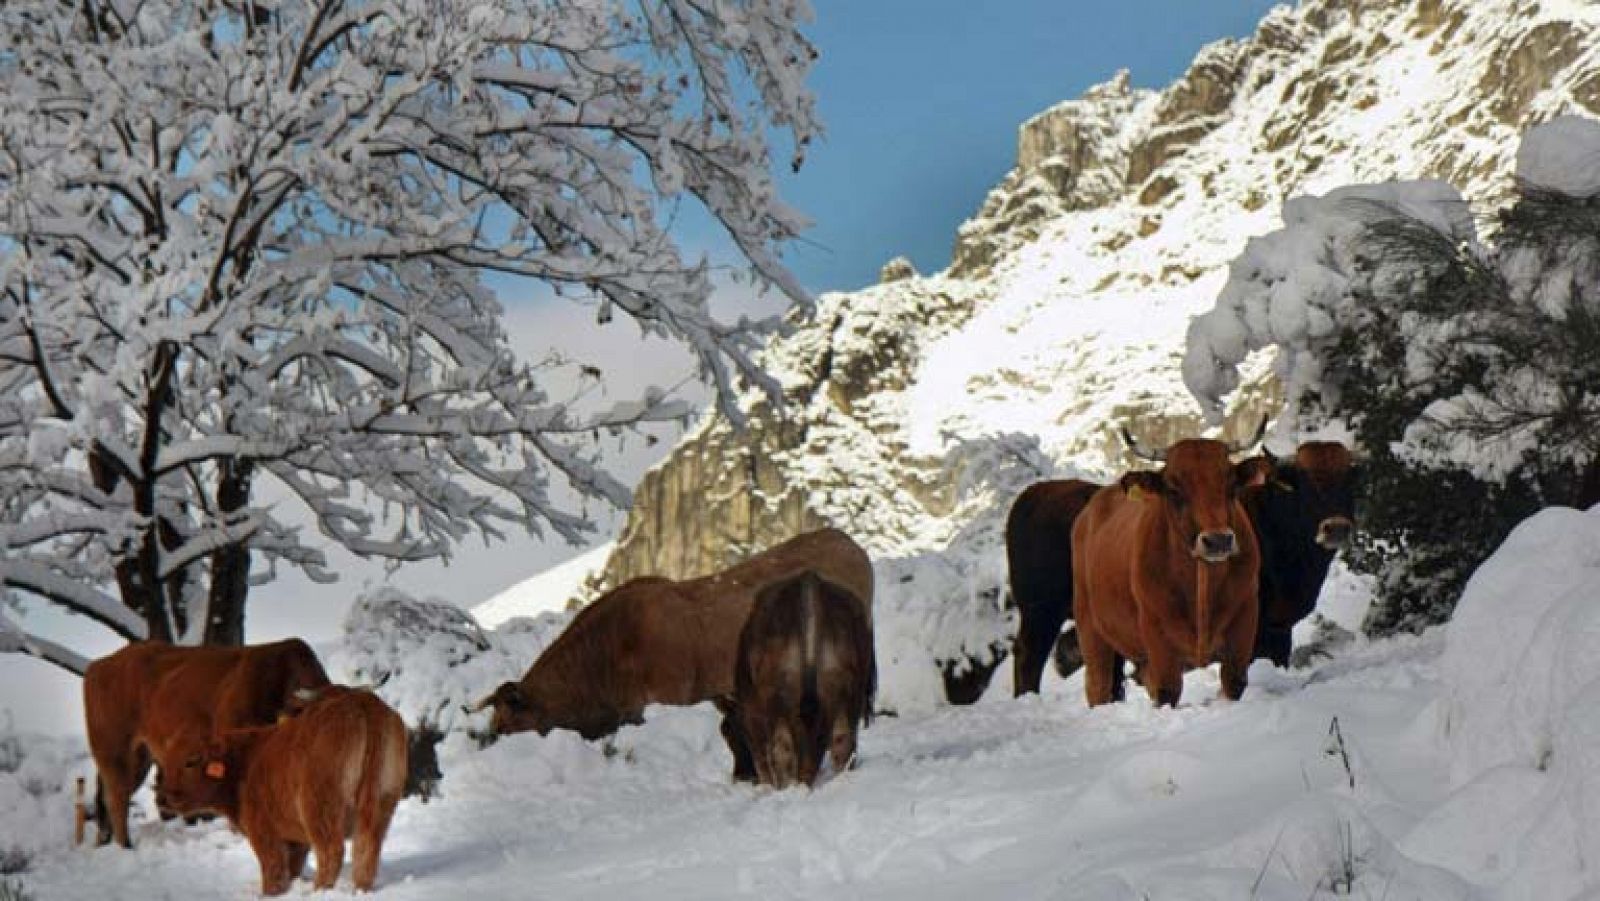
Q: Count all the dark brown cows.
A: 2